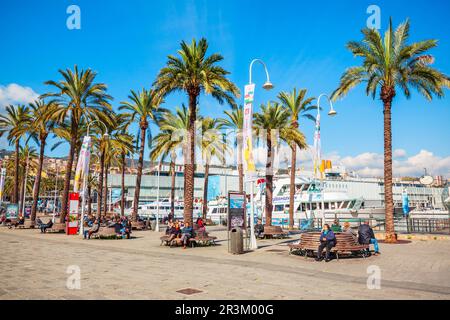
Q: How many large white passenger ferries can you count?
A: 1